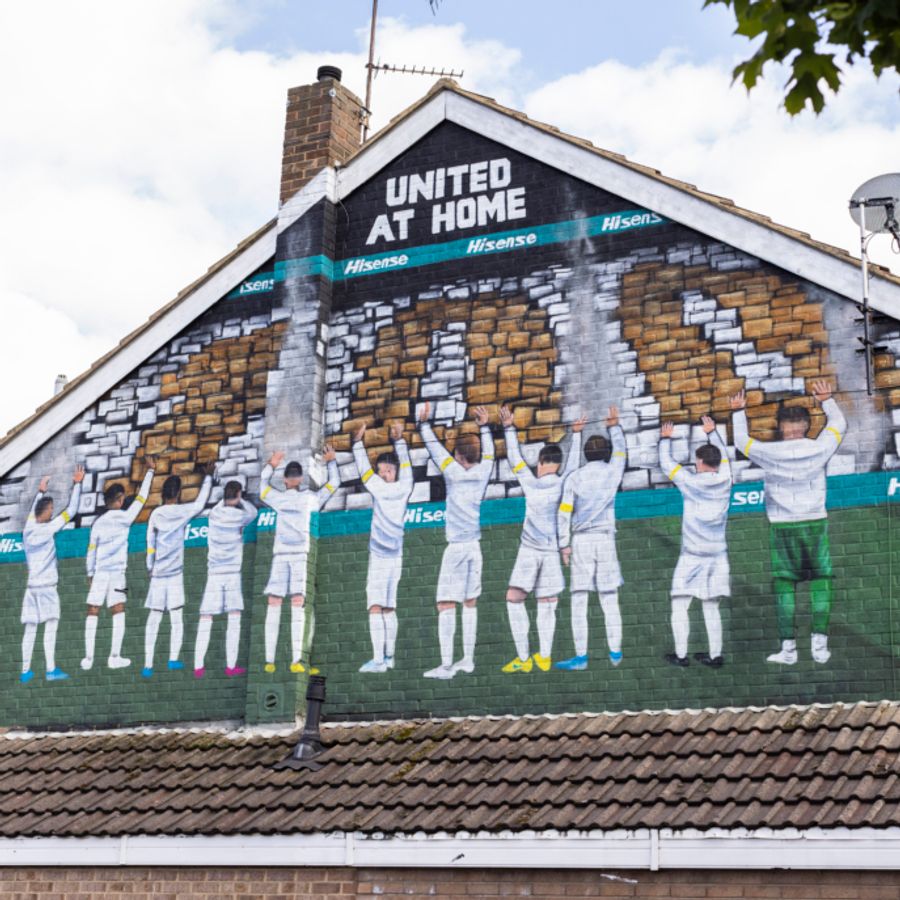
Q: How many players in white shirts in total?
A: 11